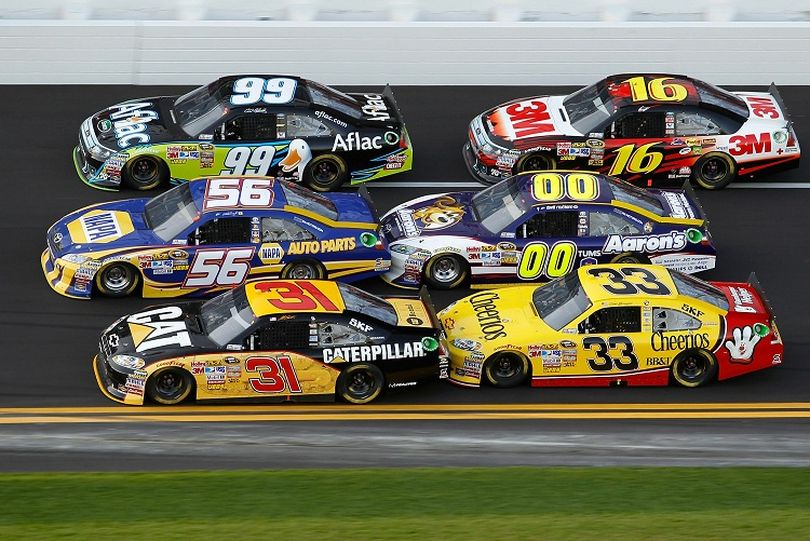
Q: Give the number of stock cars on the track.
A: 6